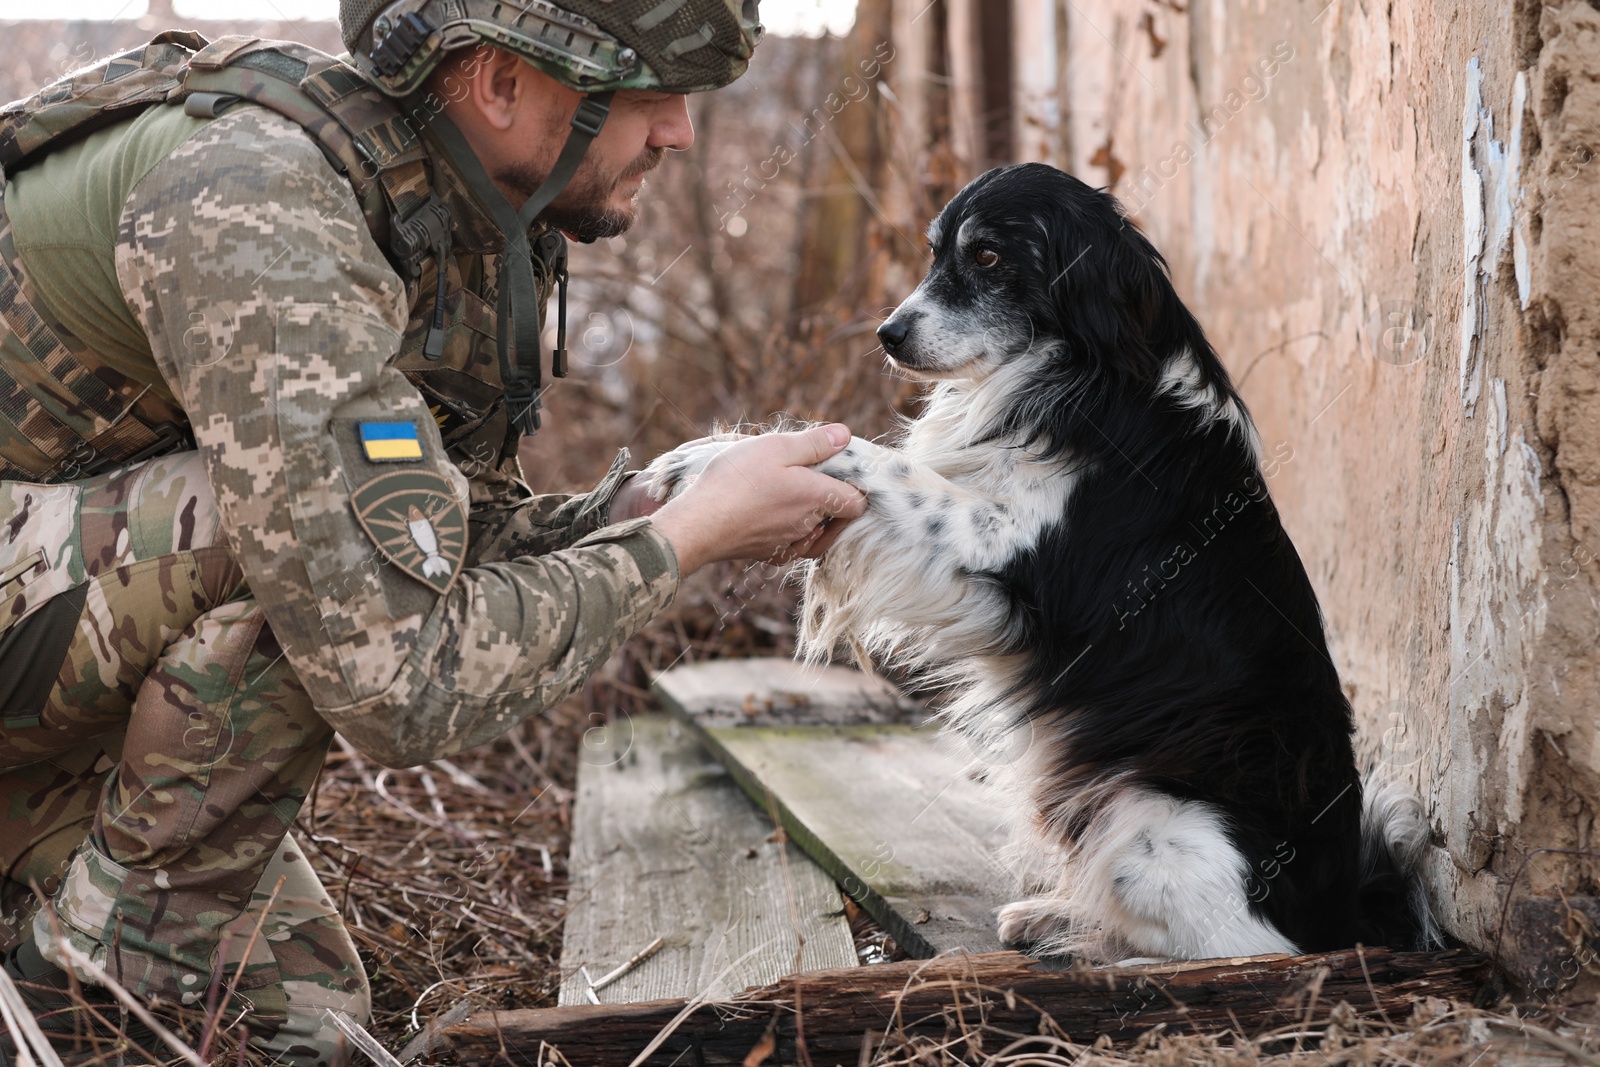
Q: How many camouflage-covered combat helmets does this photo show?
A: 1